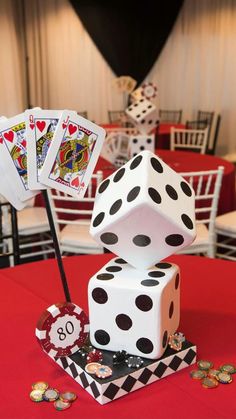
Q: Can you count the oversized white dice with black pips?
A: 4